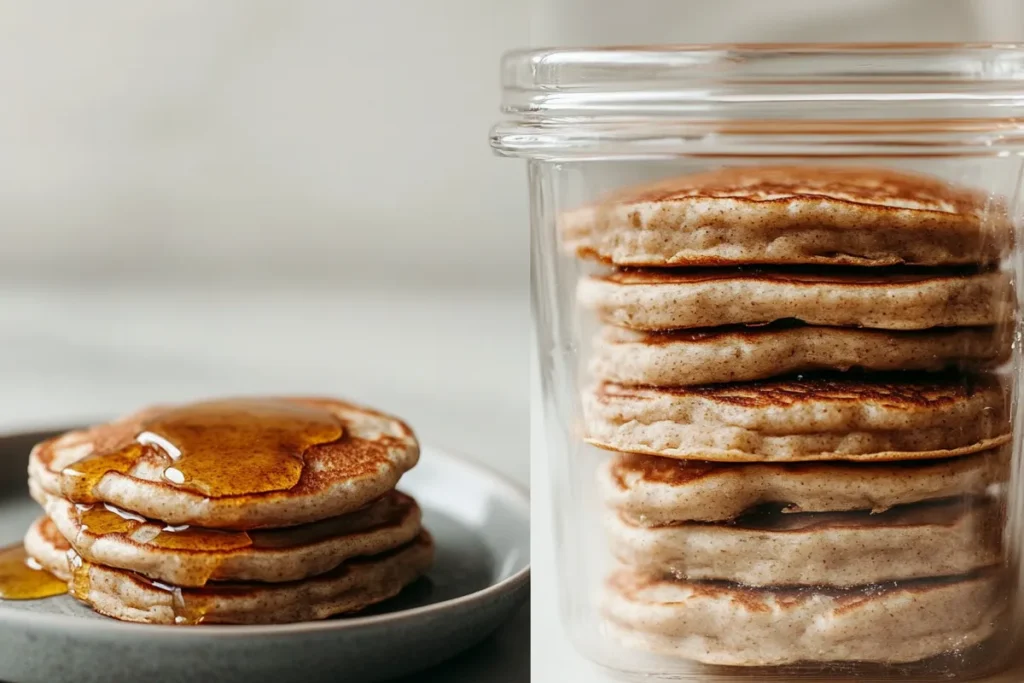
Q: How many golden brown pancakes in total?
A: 10